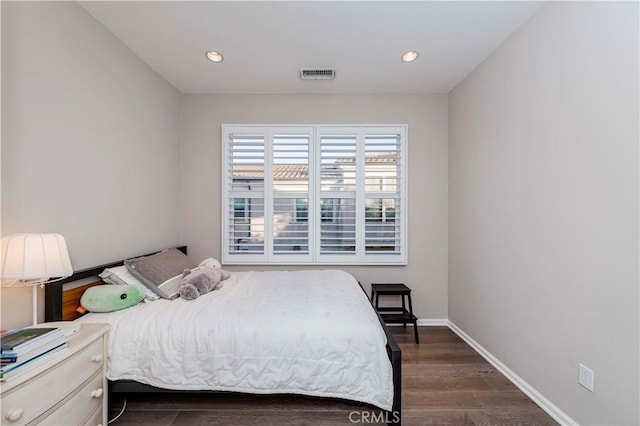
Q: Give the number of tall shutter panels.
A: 4